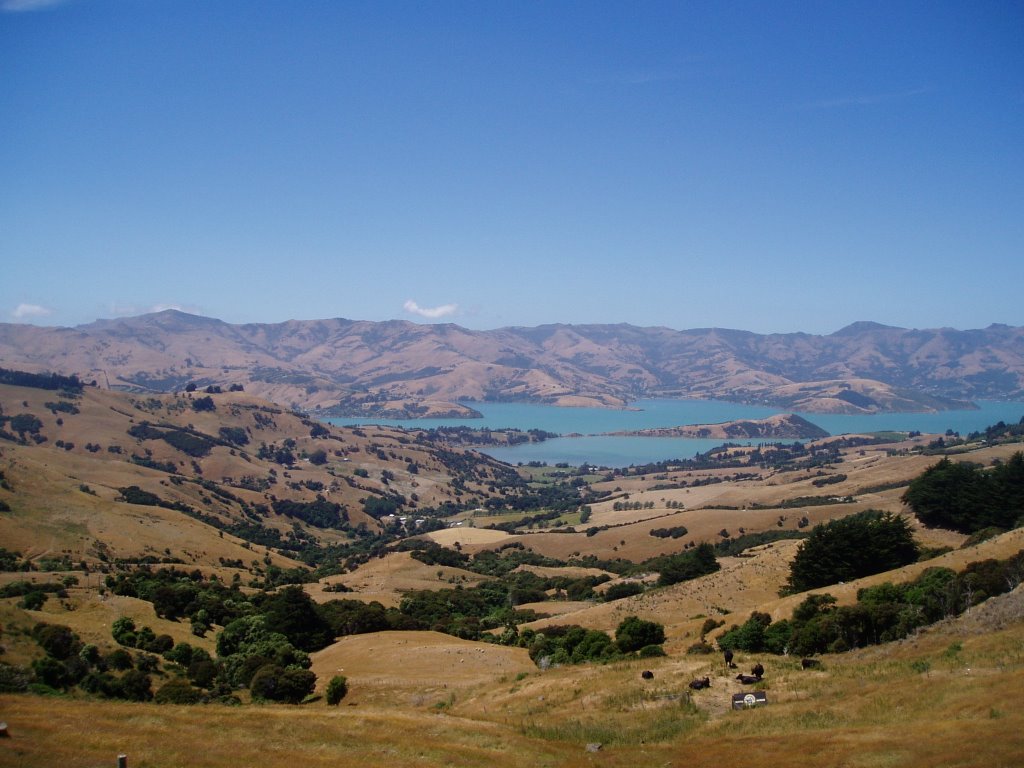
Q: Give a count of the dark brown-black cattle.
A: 6